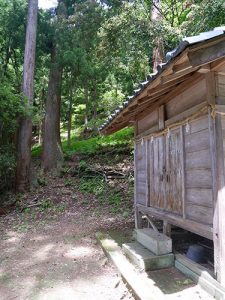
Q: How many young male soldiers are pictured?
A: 0